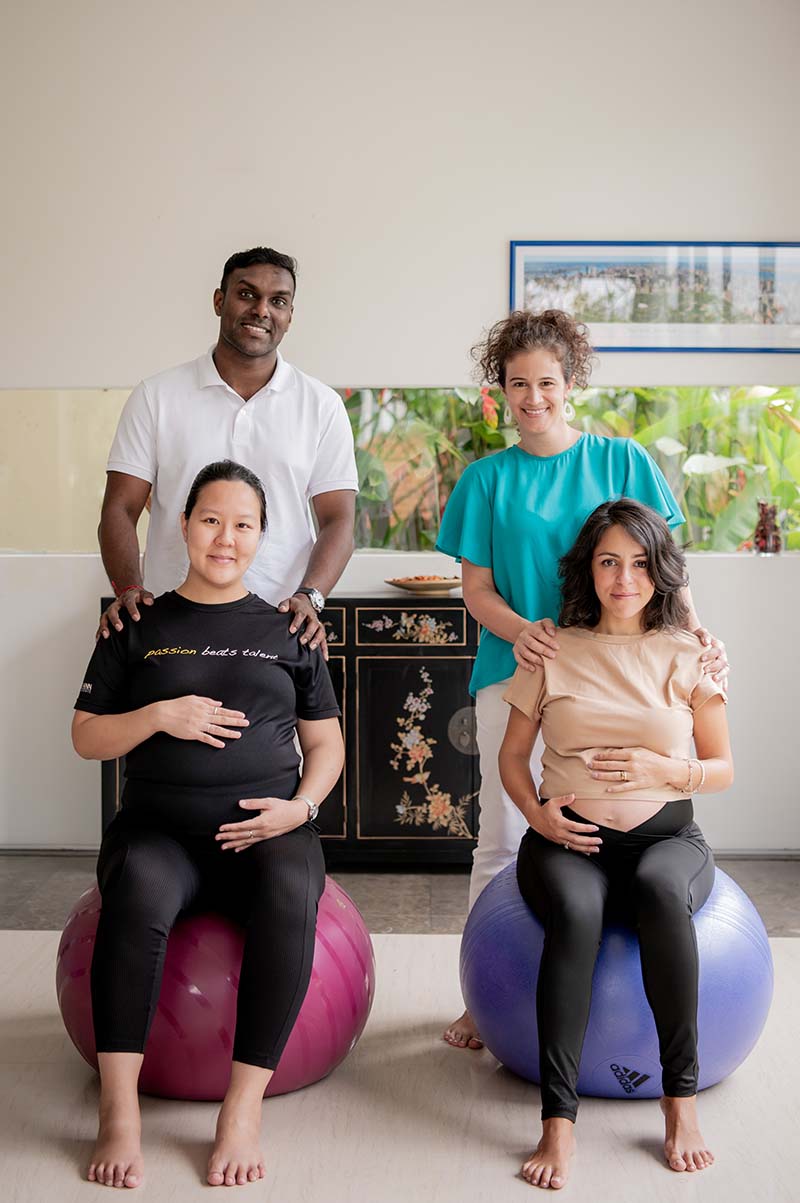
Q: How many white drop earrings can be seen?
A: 2